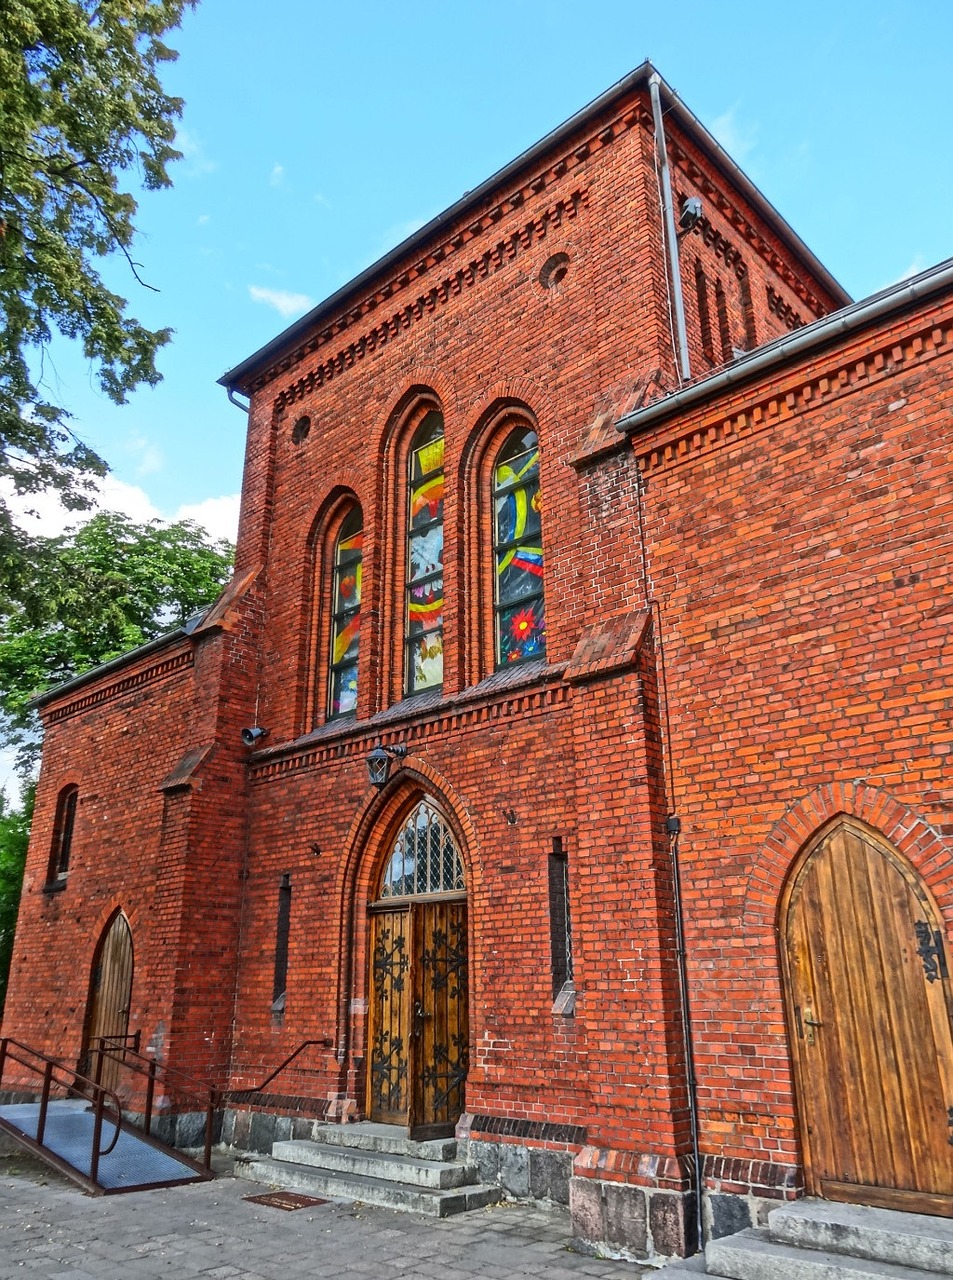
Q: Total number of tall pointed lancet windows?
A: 3